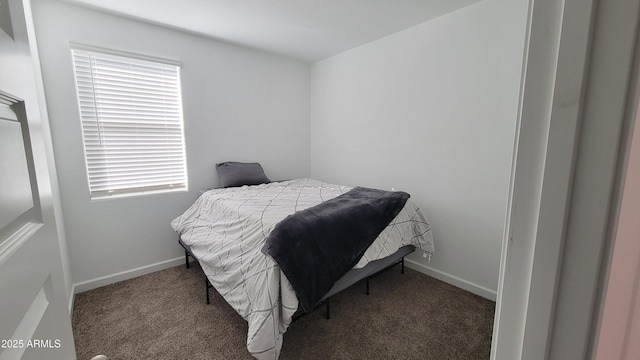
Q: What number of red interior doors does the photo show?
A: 0